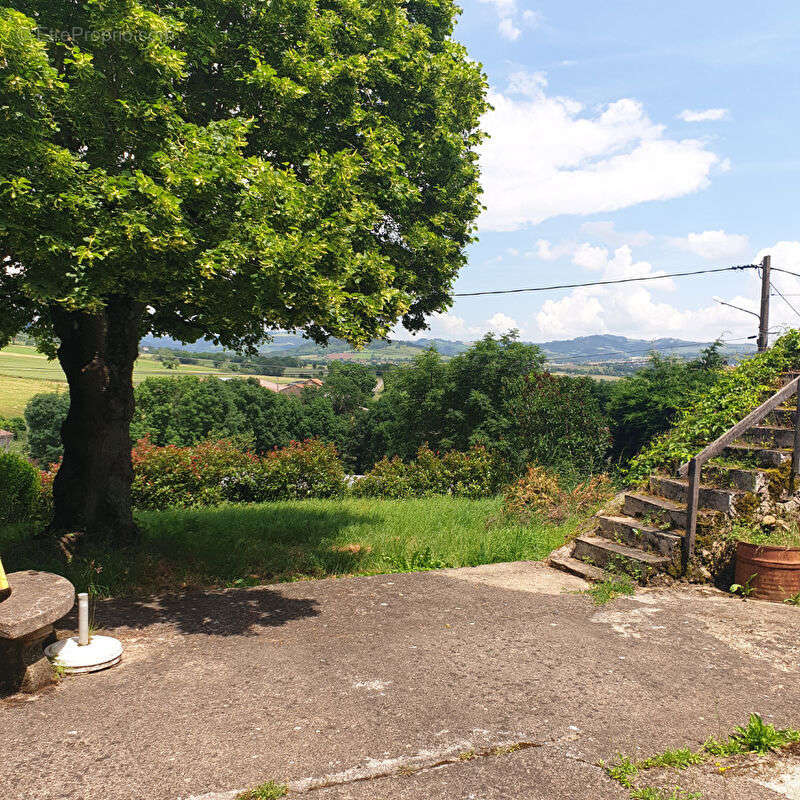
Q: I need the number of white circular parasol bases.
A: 1